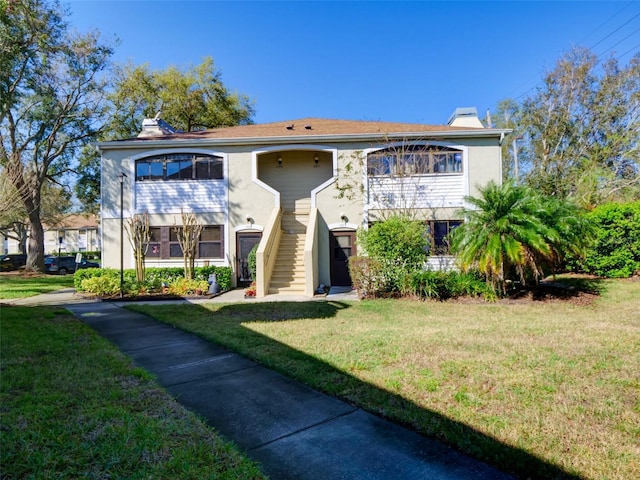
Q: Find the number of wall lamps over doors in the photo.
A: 2